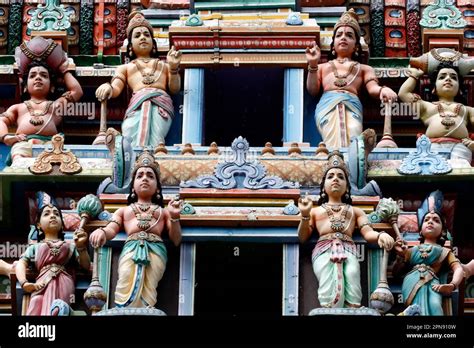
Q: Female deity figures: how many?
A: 2